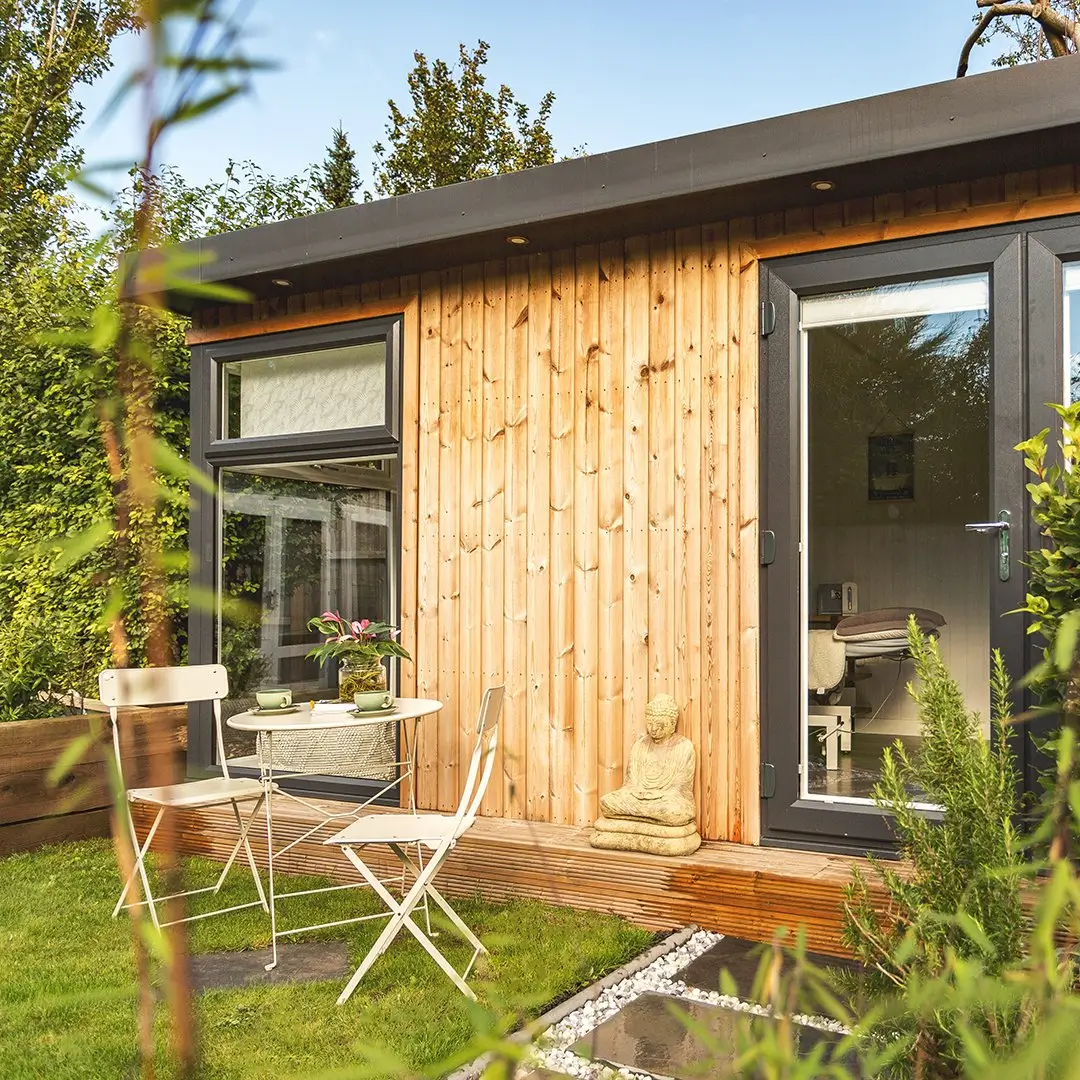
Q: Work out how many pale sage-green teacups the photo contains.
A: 2